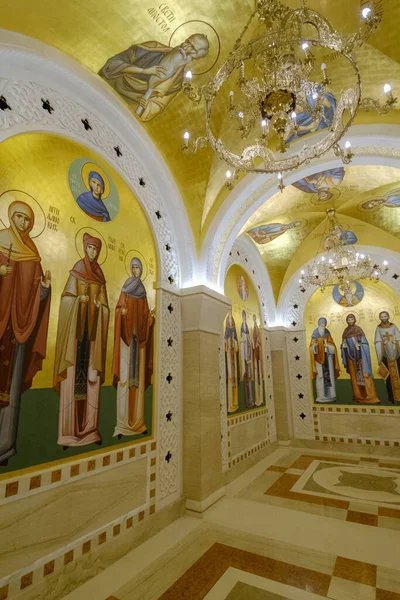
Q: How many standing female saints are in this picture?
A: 3